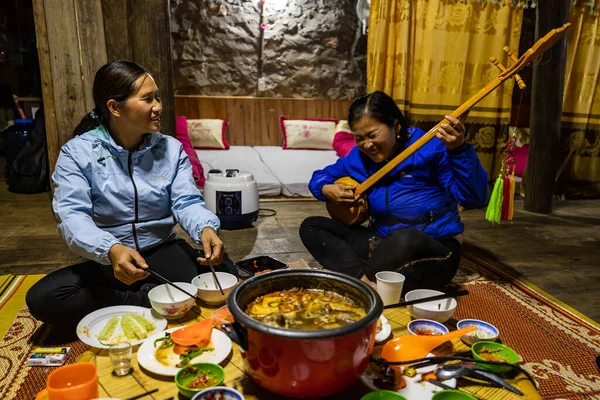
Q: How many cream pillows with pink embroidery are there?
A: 2